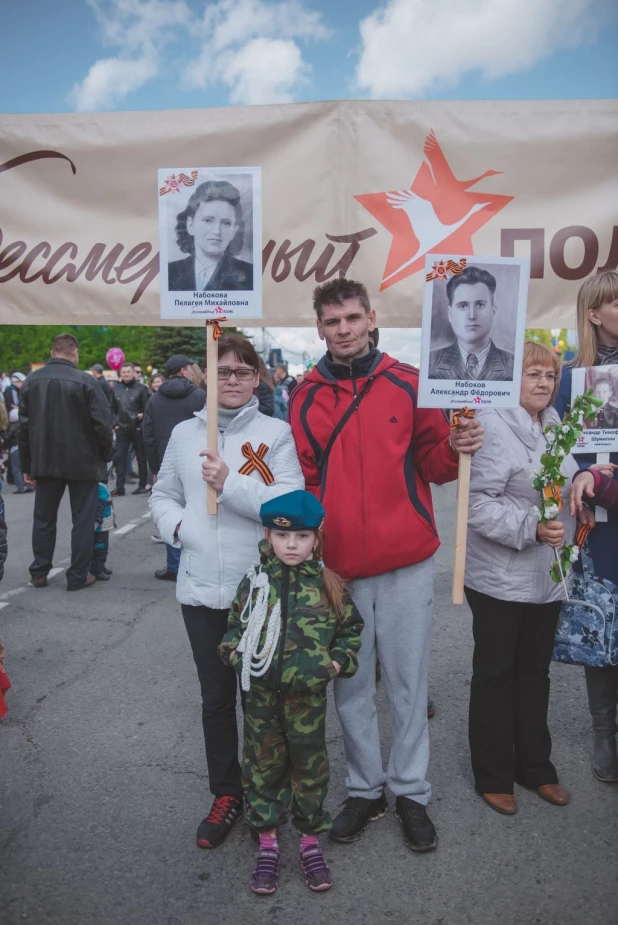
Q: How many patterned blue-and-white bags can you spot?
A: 1